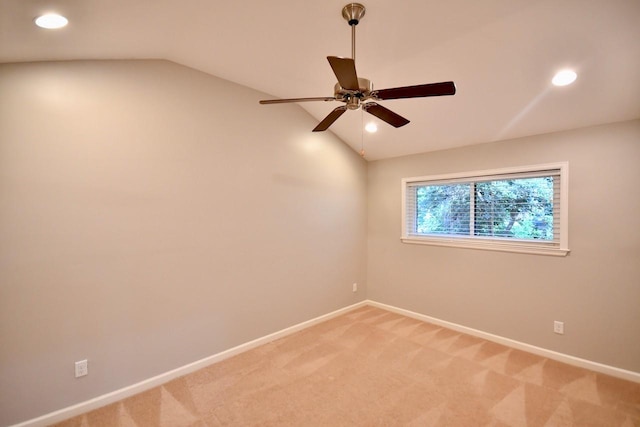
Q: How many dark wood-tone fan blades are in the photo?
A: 5